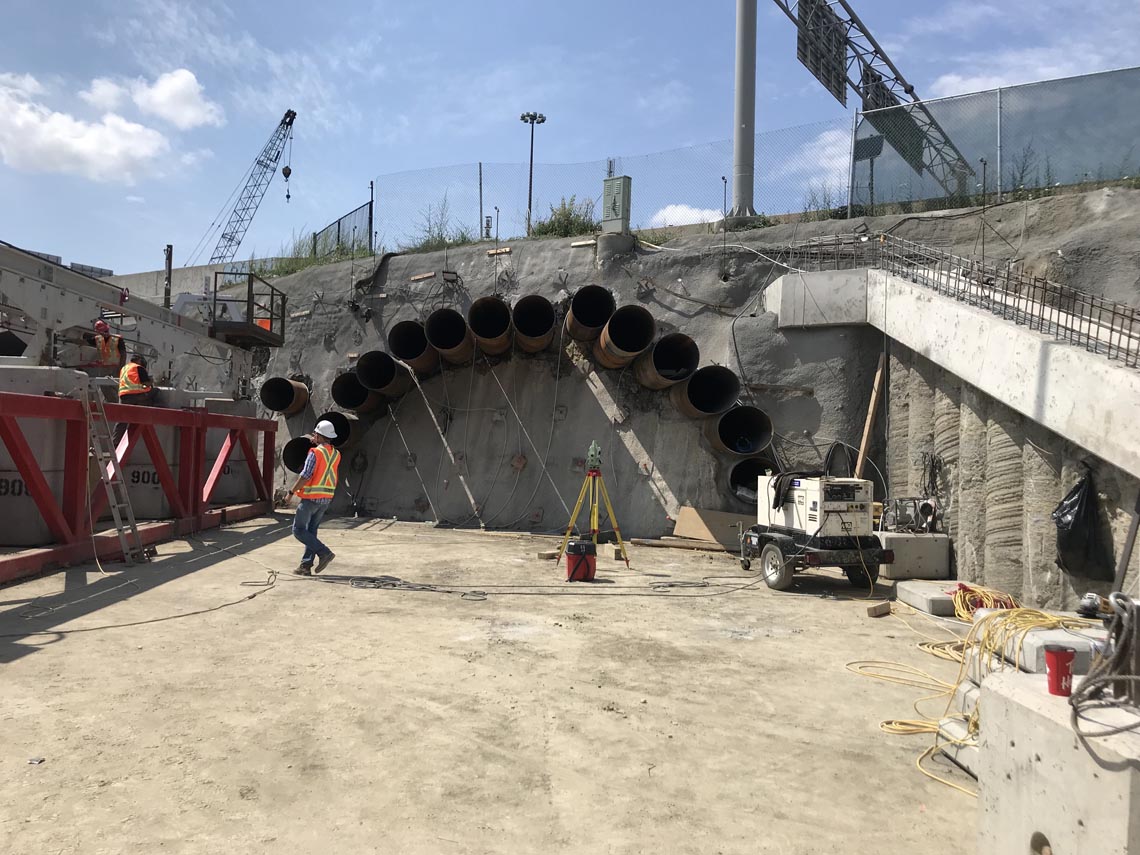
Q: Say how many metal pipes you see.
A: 15